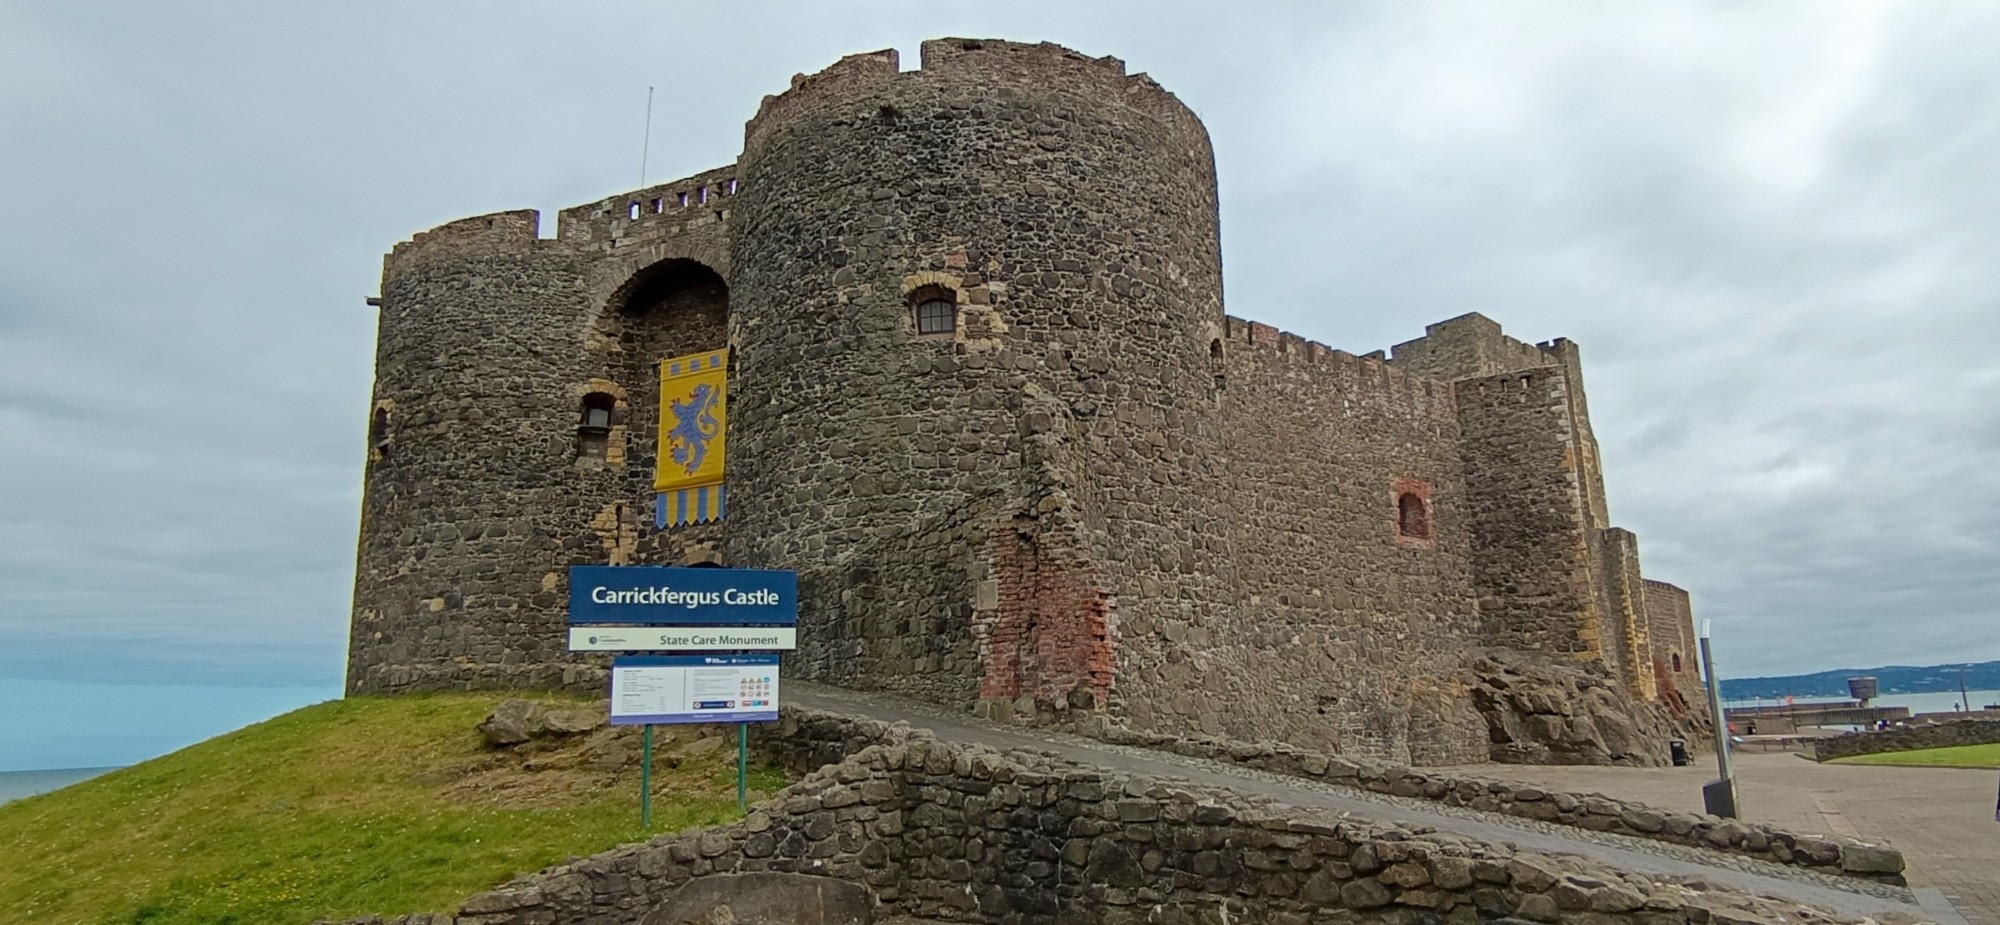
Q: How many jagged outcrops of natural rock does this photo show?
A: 2